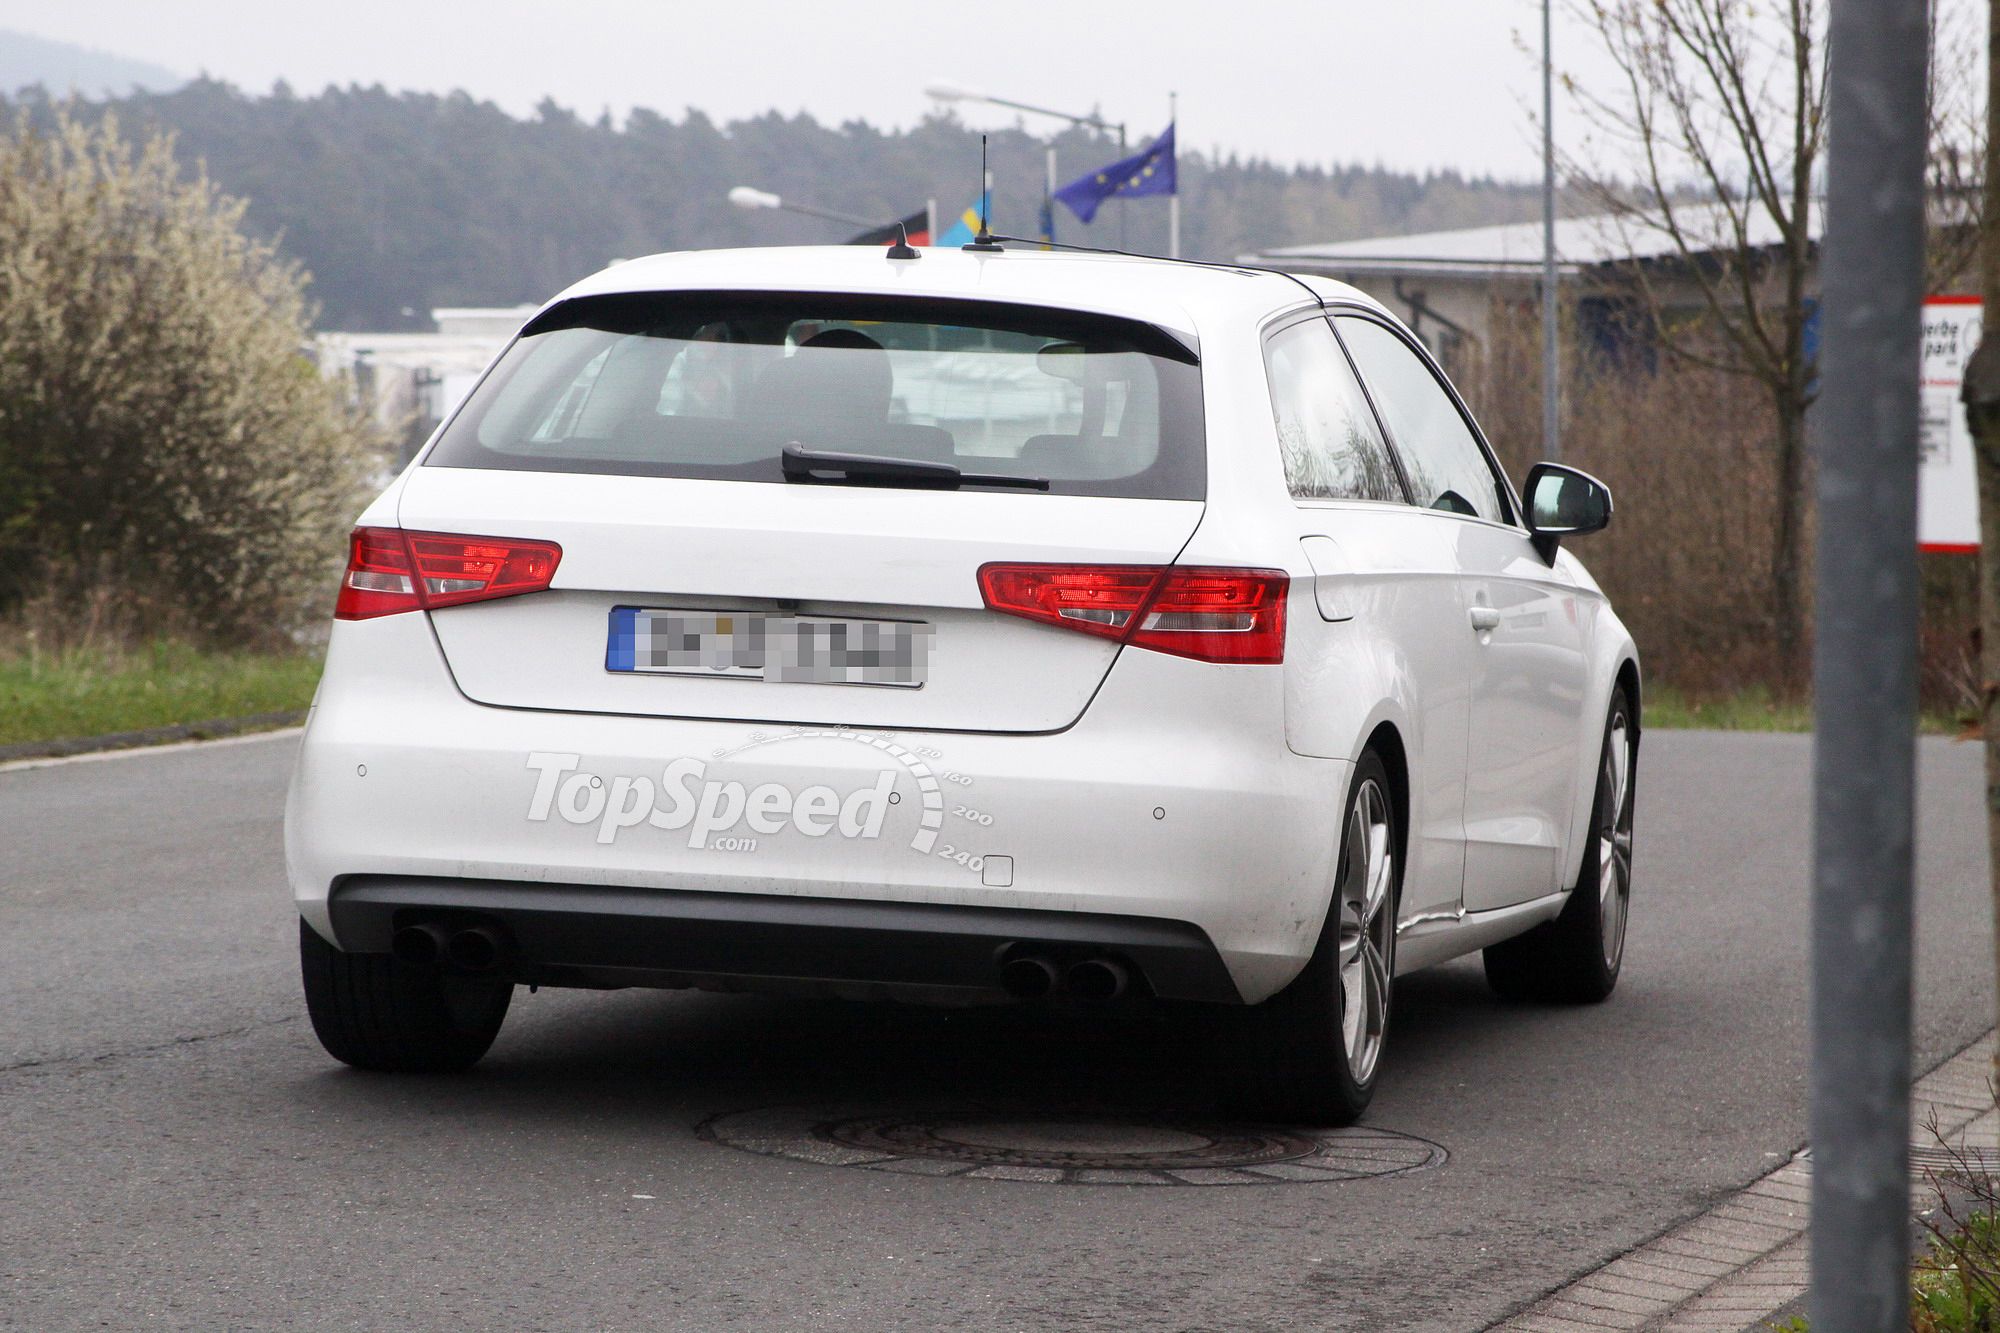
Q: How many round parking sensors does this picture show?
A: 4